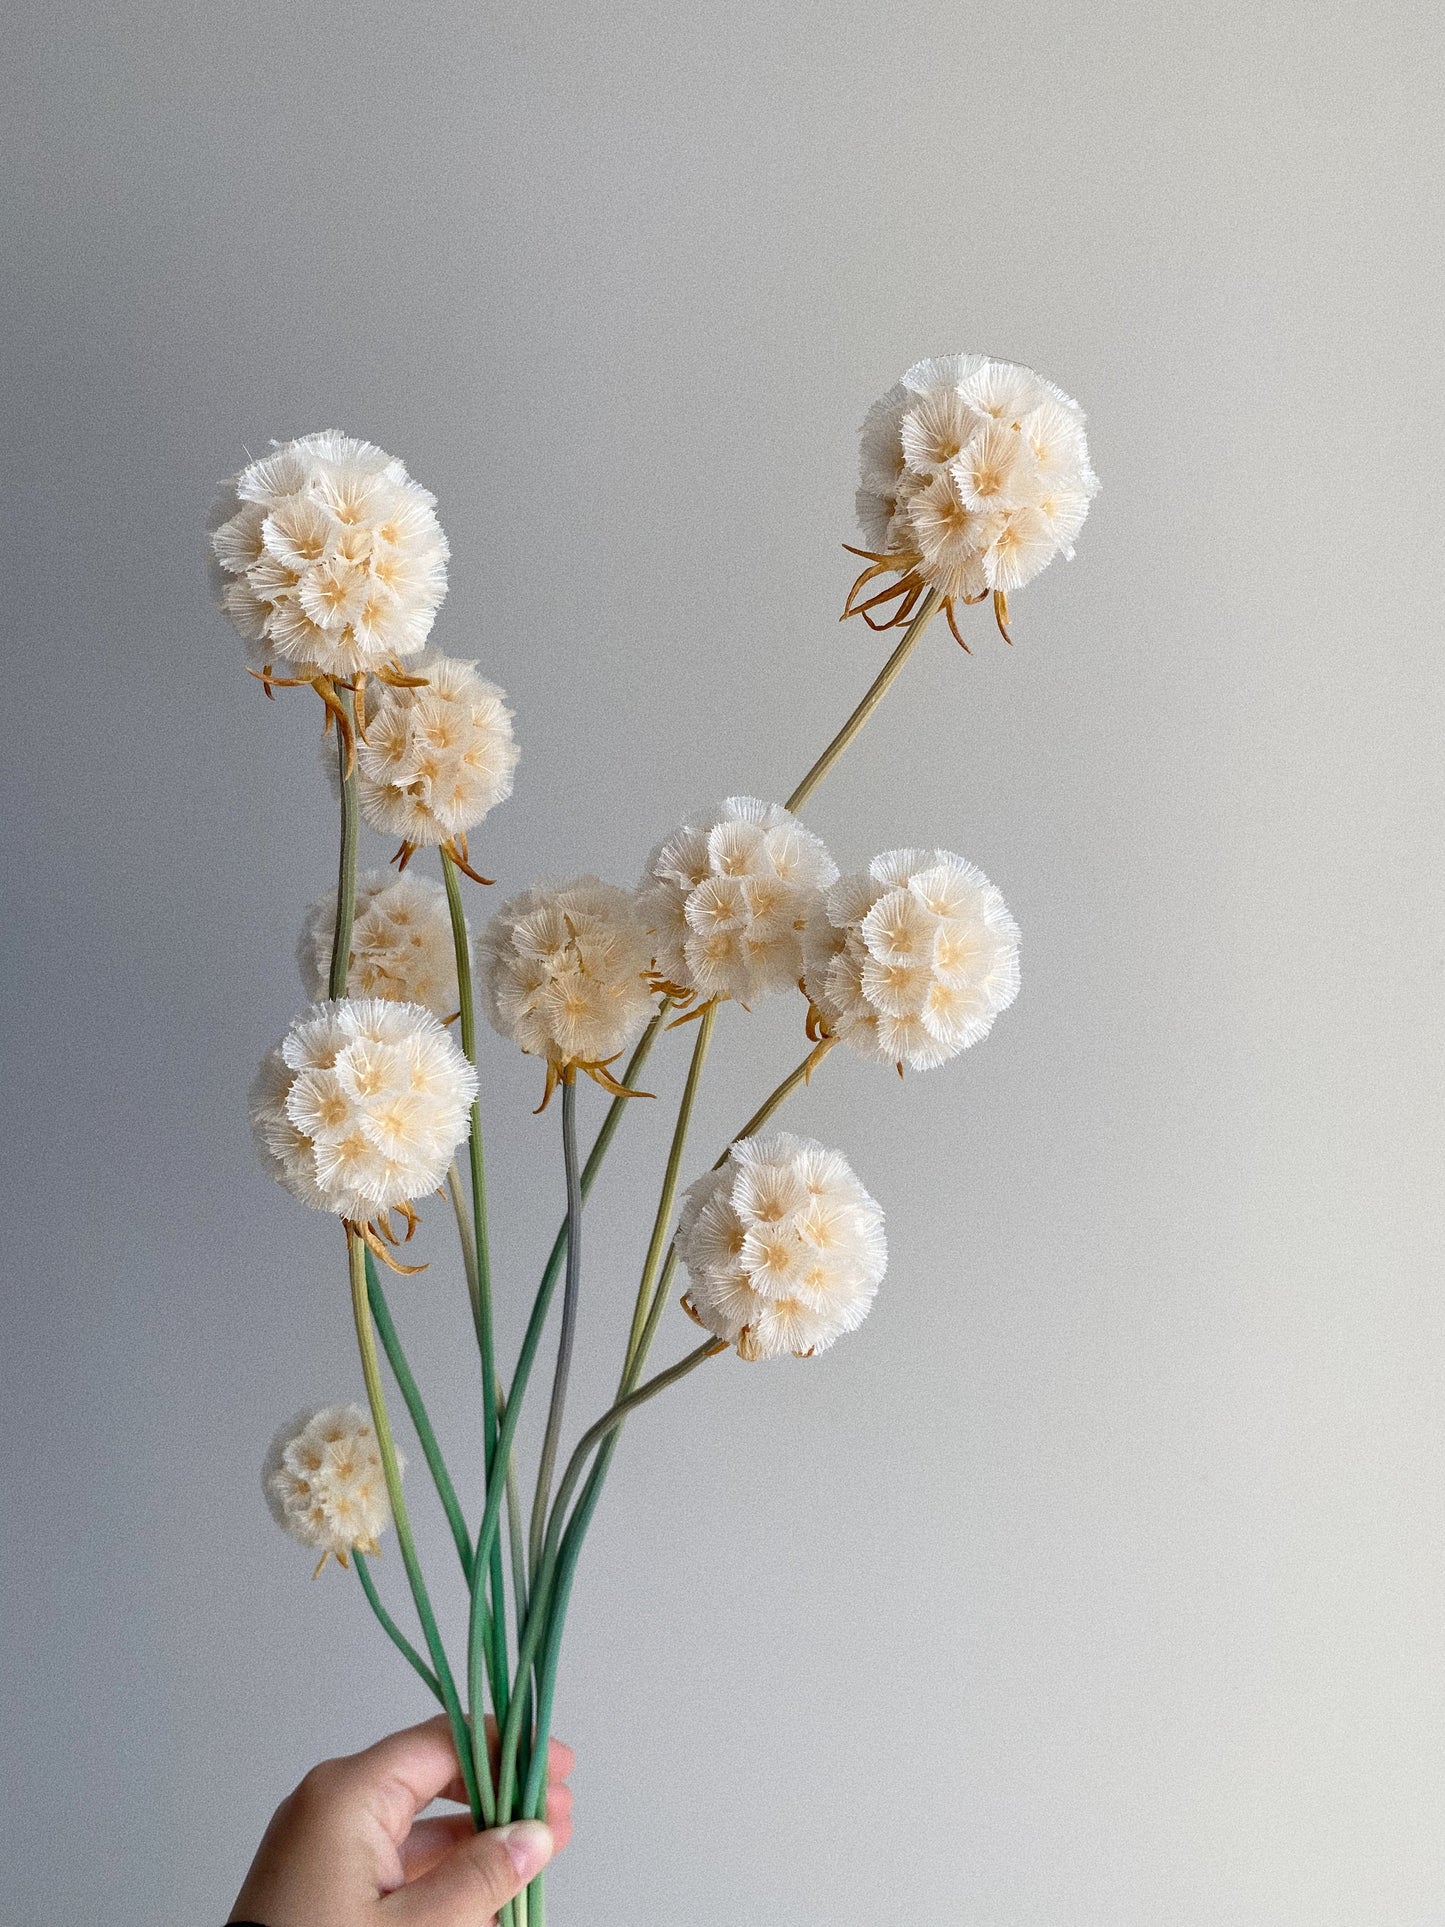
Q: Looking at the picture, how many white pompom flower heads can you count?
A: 10